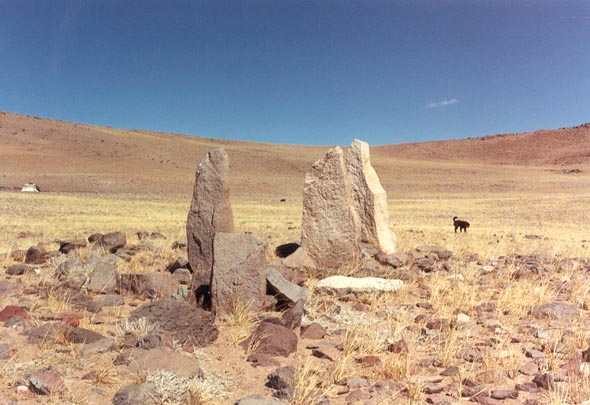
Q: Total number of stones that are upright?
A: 4